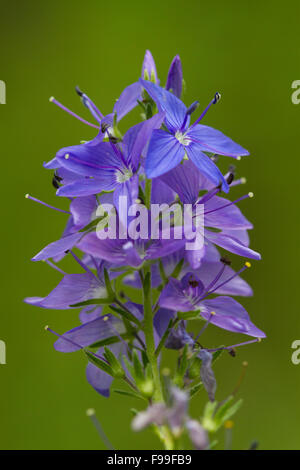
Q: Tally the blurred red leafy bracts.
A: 0